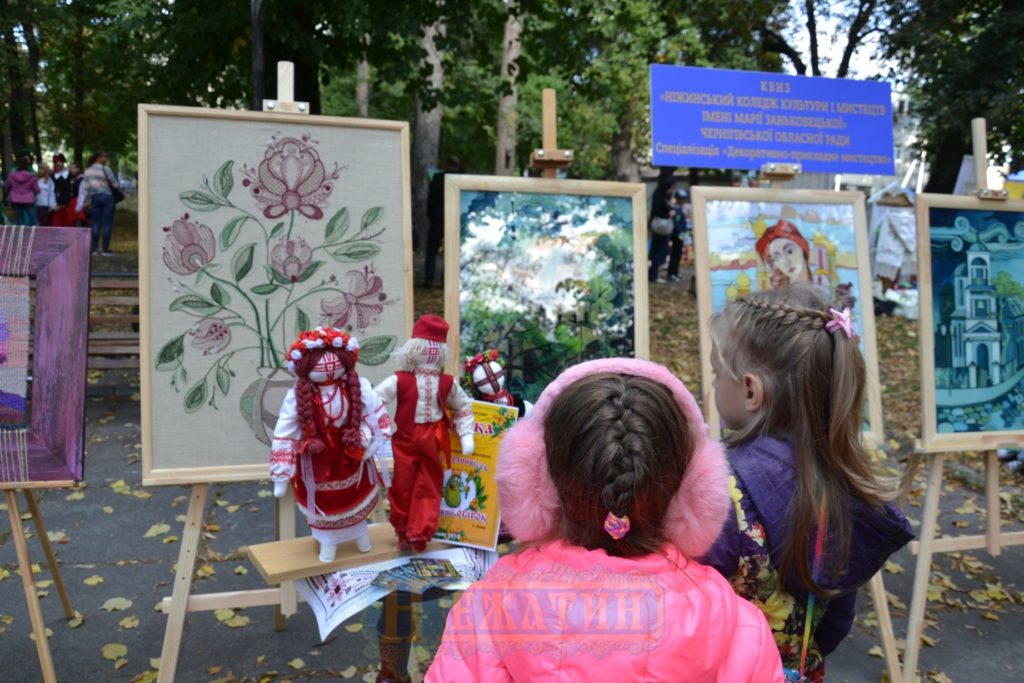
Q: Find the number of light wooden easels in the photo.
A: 5